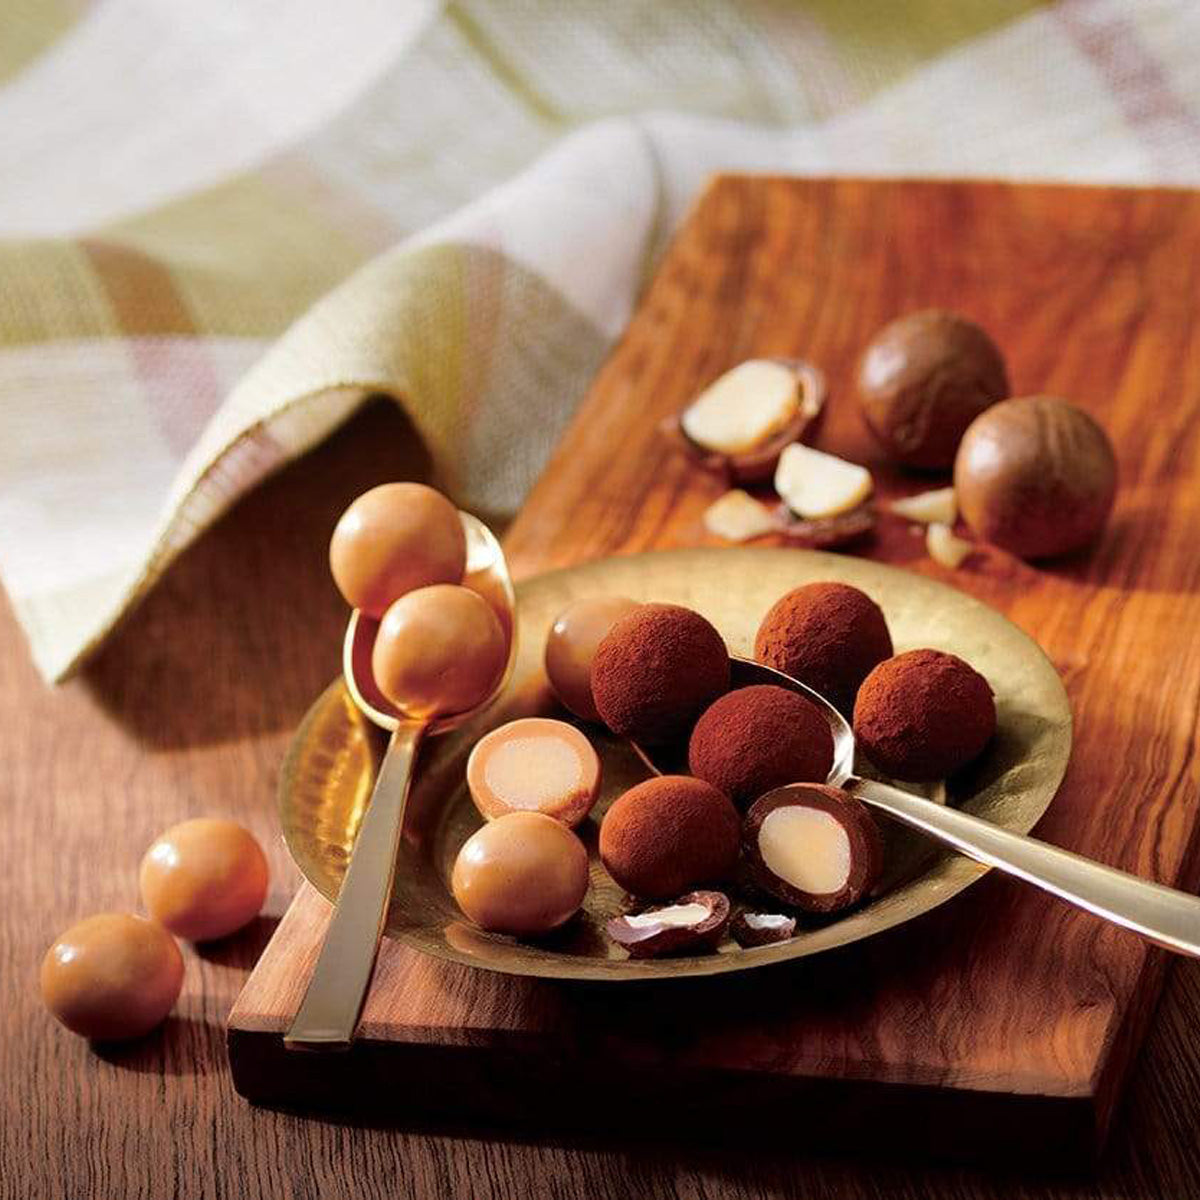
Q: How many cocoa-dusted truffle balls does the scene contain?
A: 5